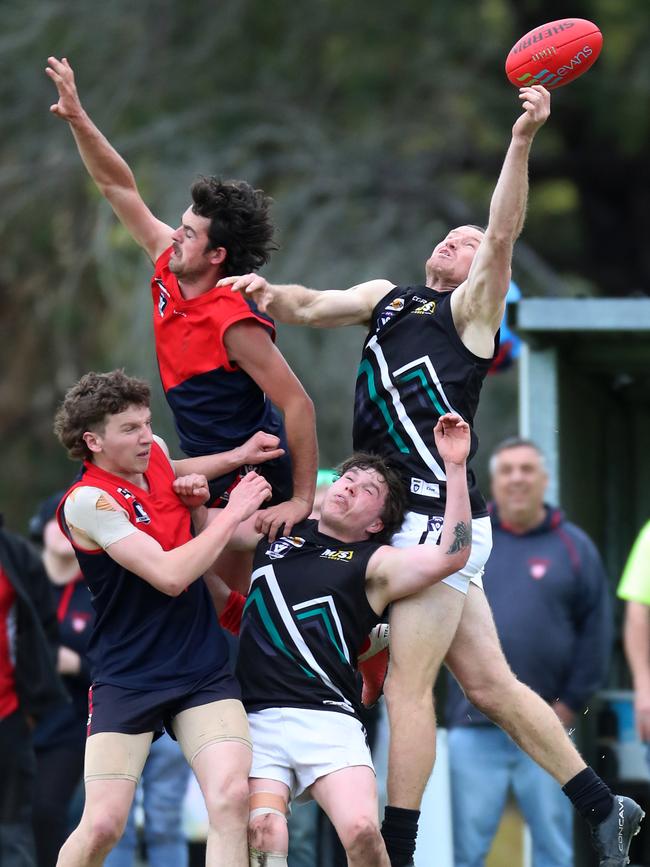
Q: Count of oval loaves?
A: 0